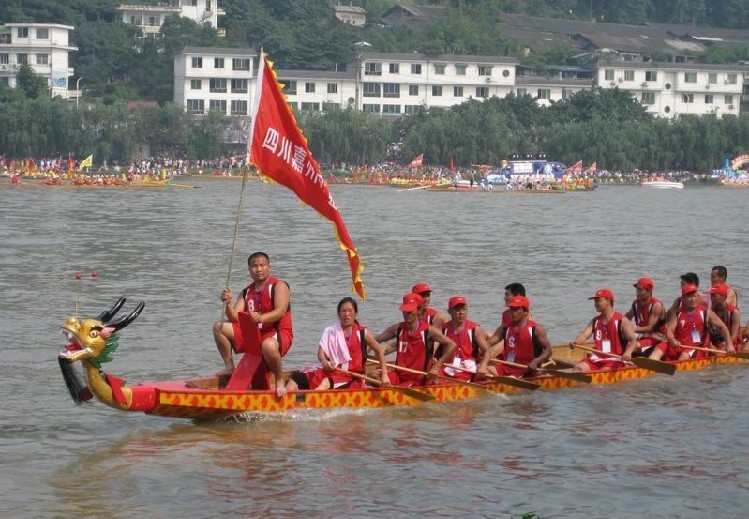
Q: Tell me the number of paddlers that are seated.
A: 12